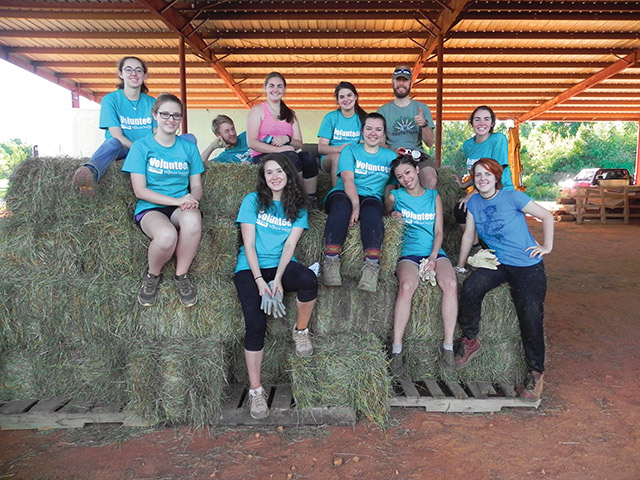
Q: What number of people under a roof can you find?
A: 11